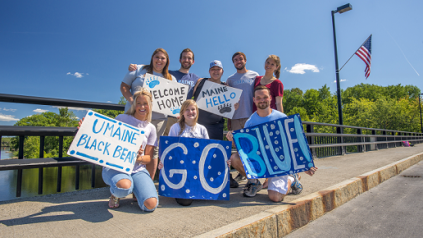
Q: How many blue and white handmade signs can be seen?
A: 5